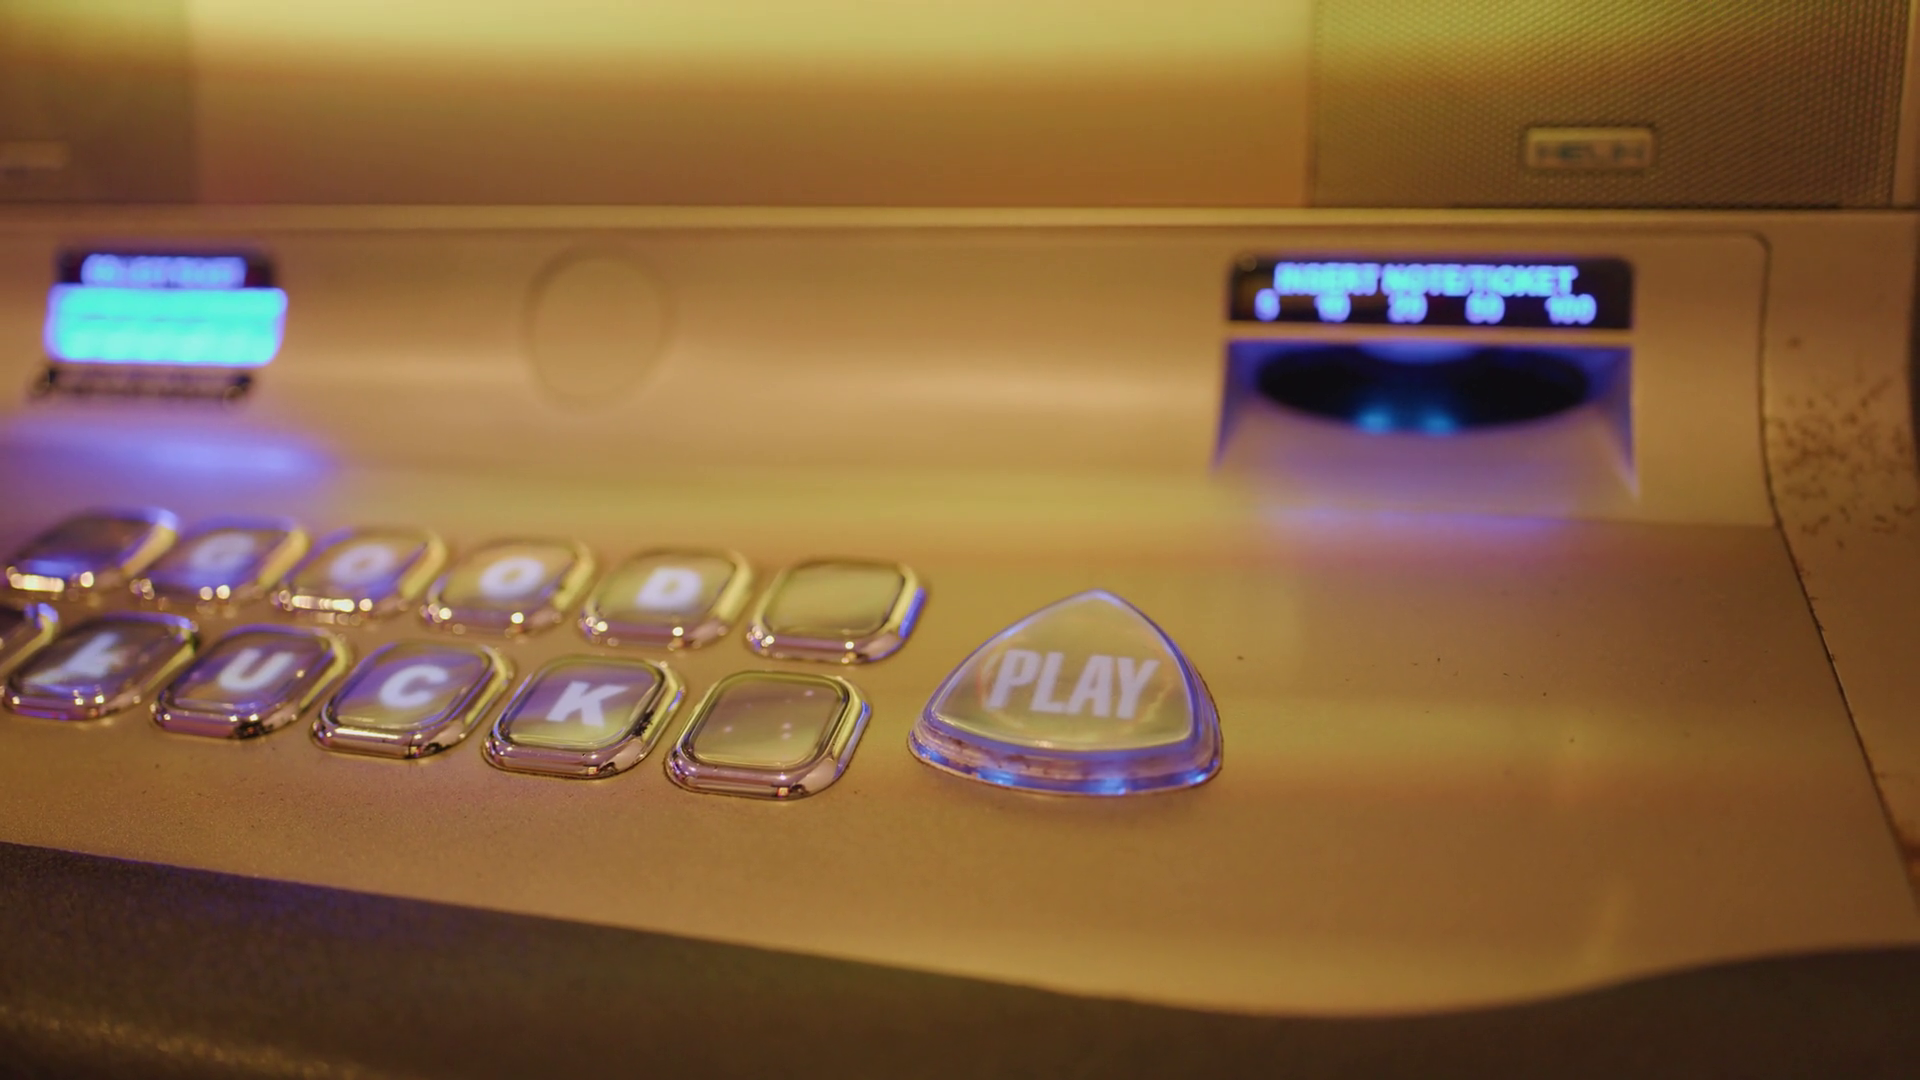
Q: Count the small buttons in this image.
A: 12